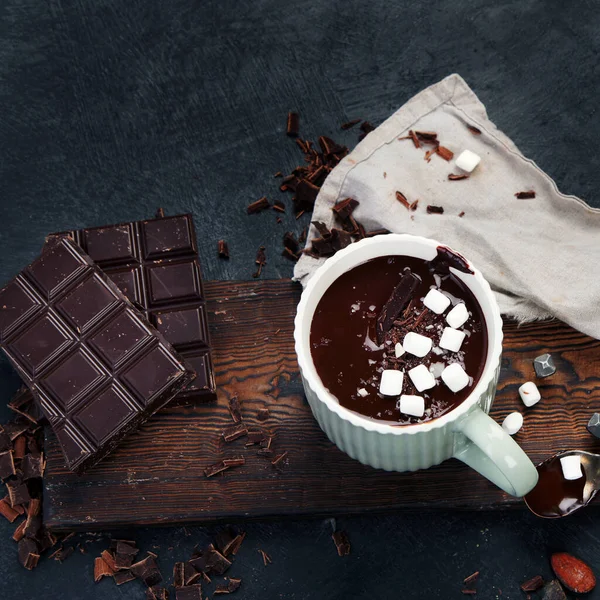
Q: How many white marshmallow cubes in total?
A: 12